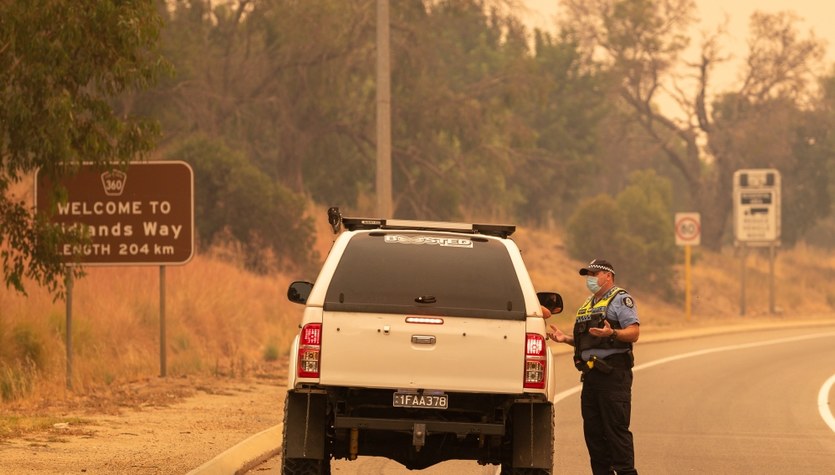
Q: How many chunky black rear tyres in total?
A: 2